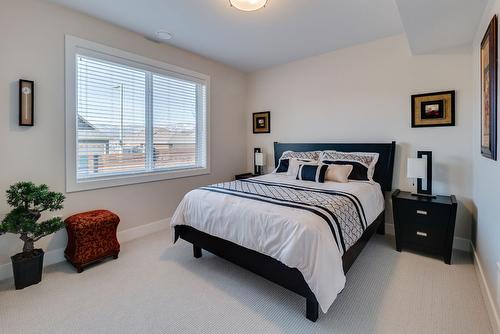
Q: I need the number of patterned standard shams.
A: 2